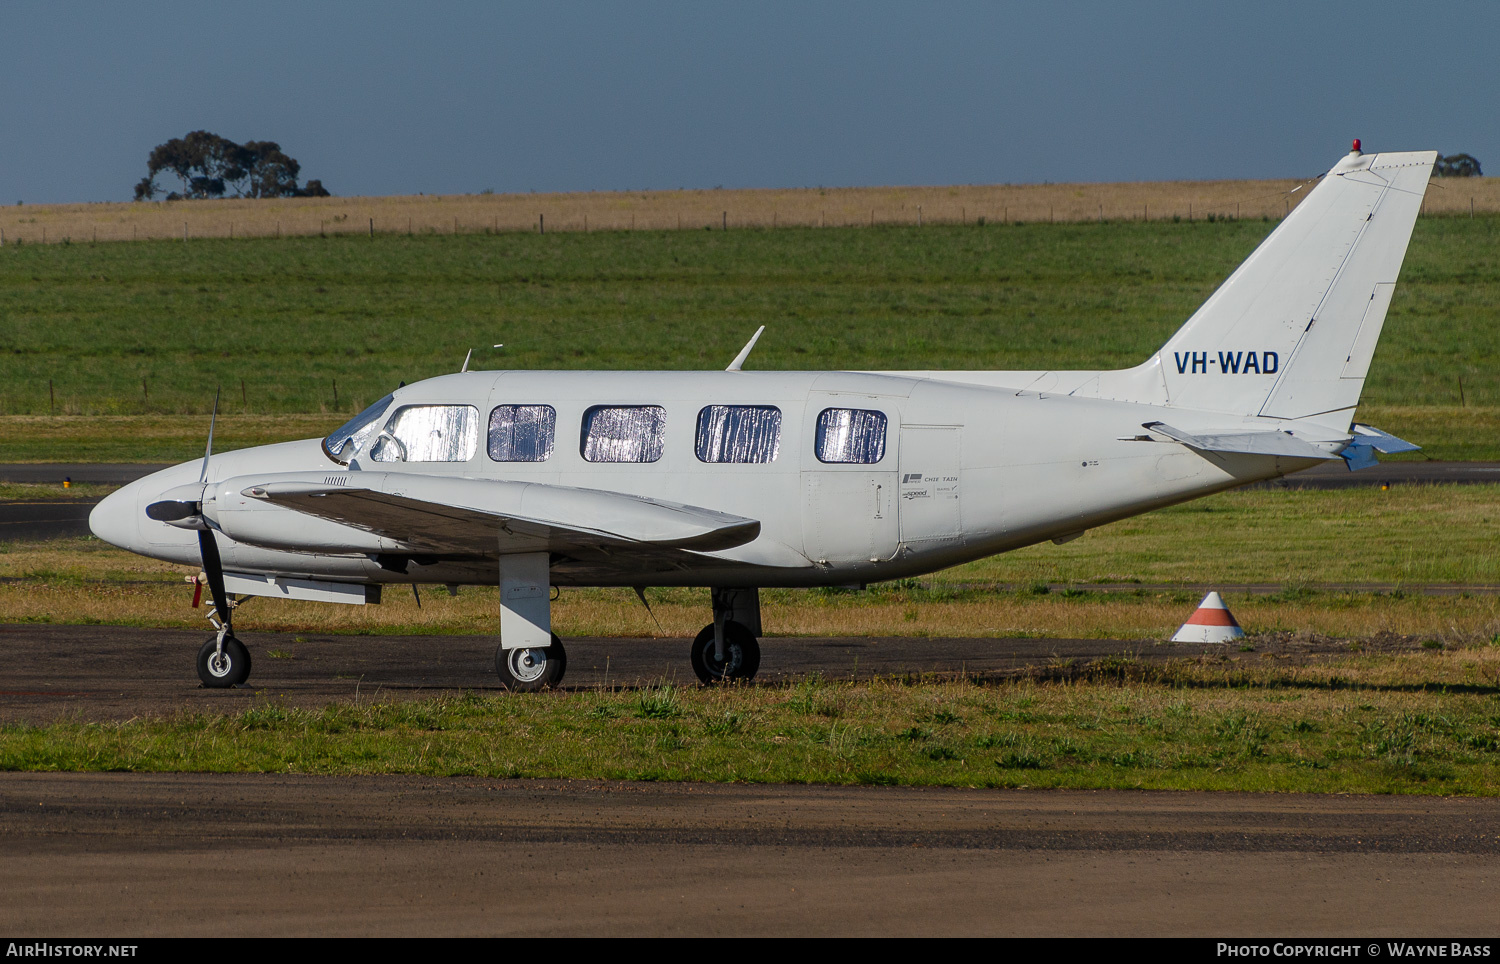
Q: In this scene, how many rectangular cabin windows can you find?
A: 4